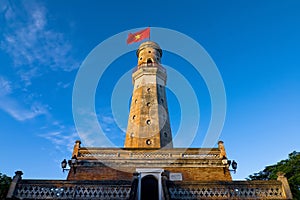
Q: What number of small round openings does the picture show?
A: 14